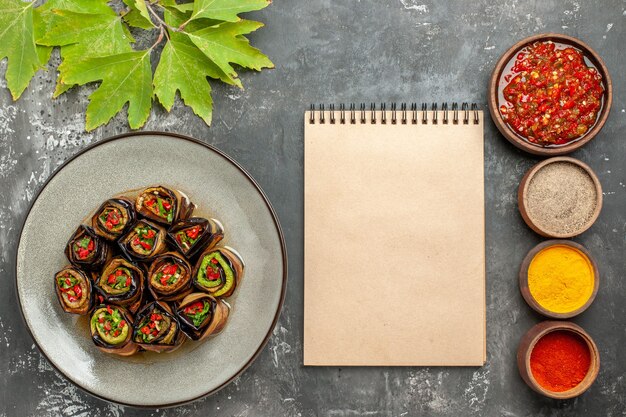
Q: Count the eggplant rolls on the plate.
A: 12